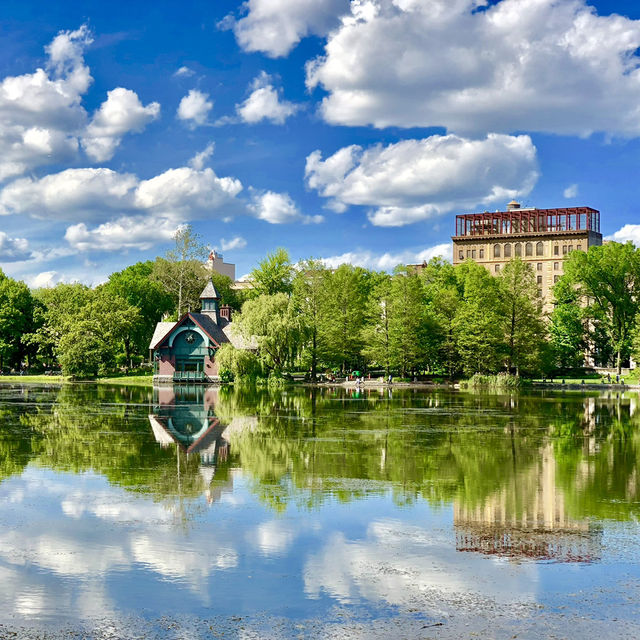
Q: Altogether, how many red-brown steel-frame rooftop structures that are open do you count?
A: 1